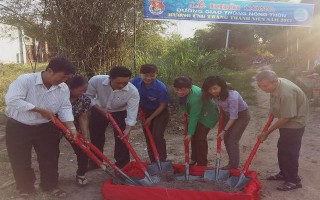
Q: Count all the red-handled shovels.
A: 7